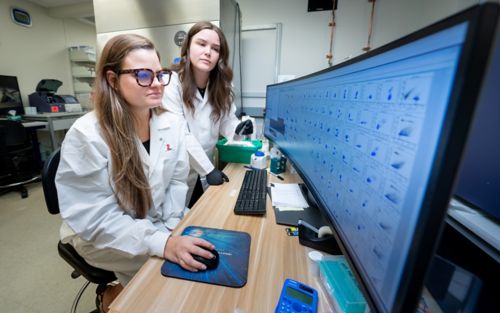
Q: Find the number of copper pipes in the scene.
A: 2